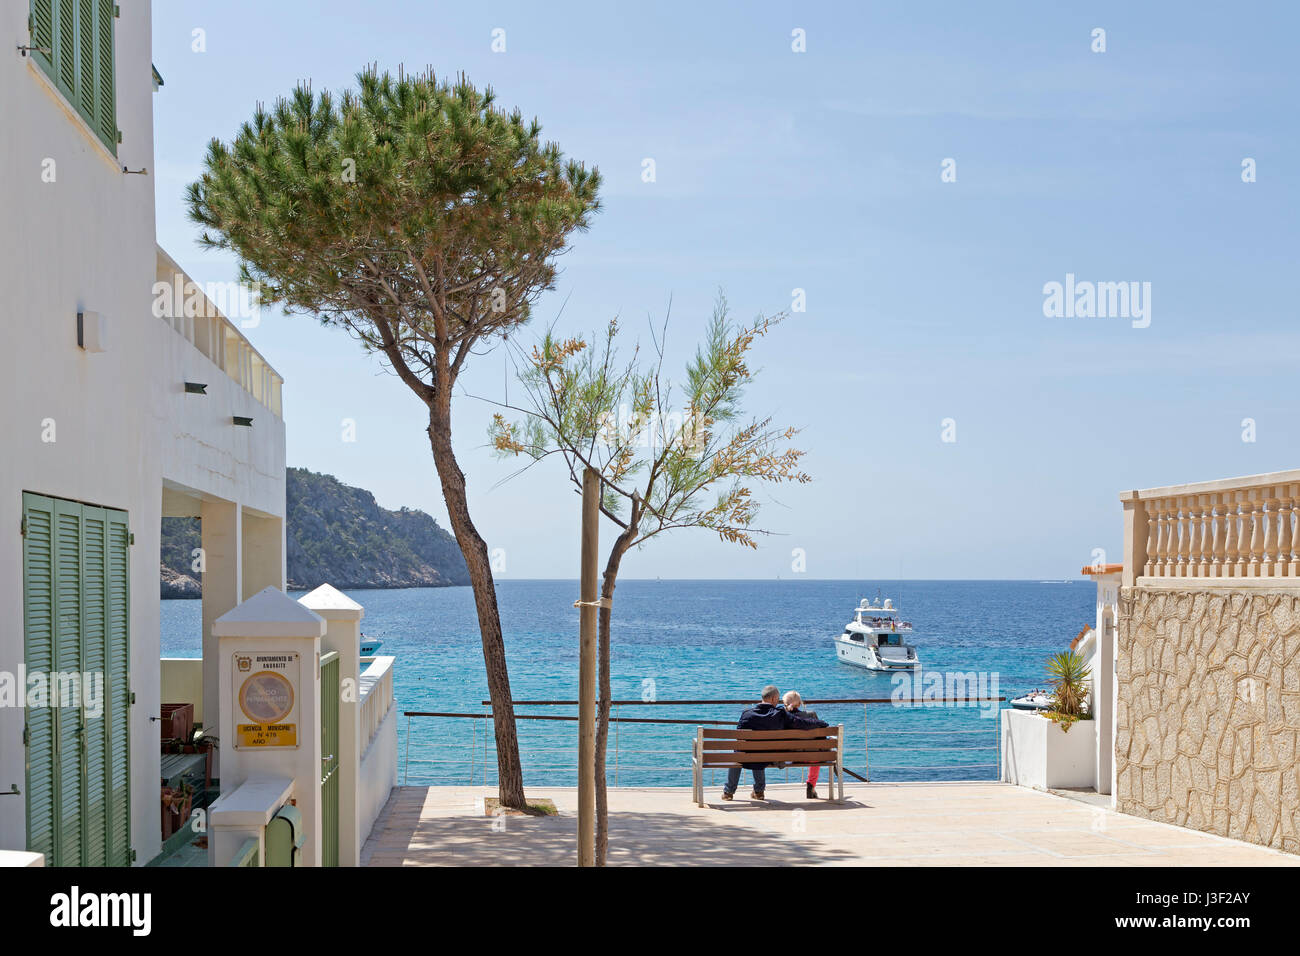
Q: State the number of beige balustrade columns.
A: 13